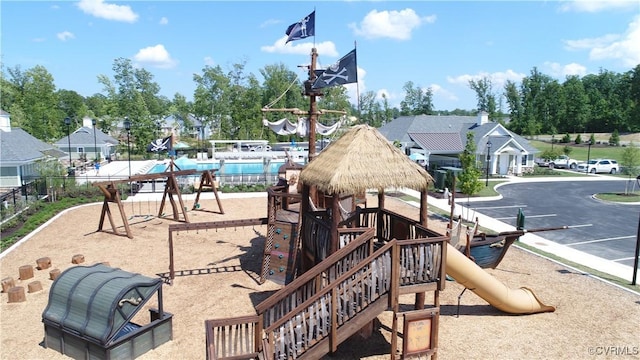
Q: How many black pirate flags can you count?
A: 3